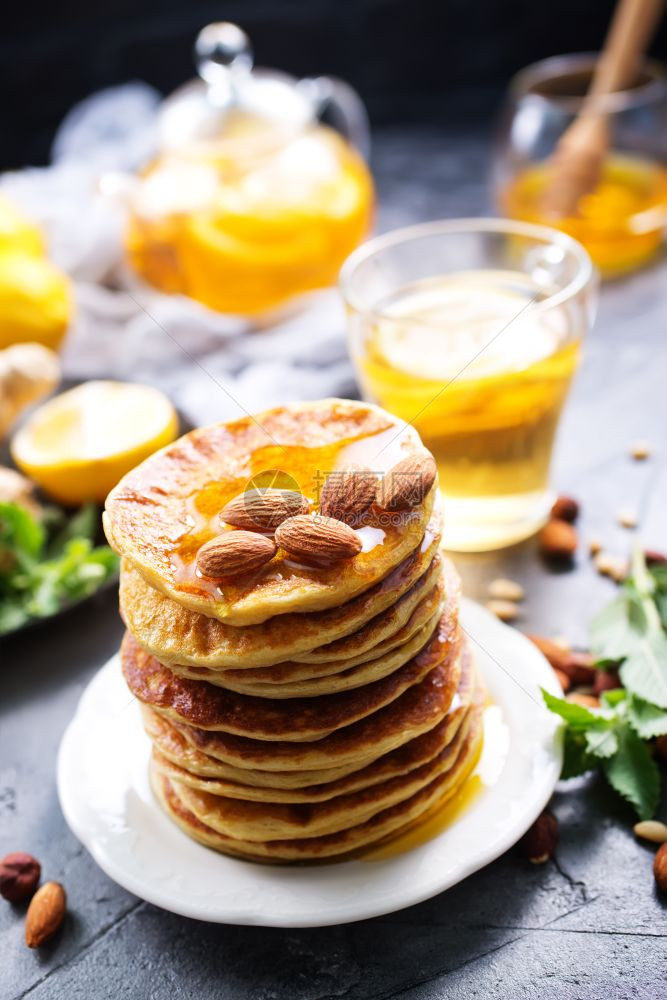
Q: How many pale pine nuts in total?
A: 8